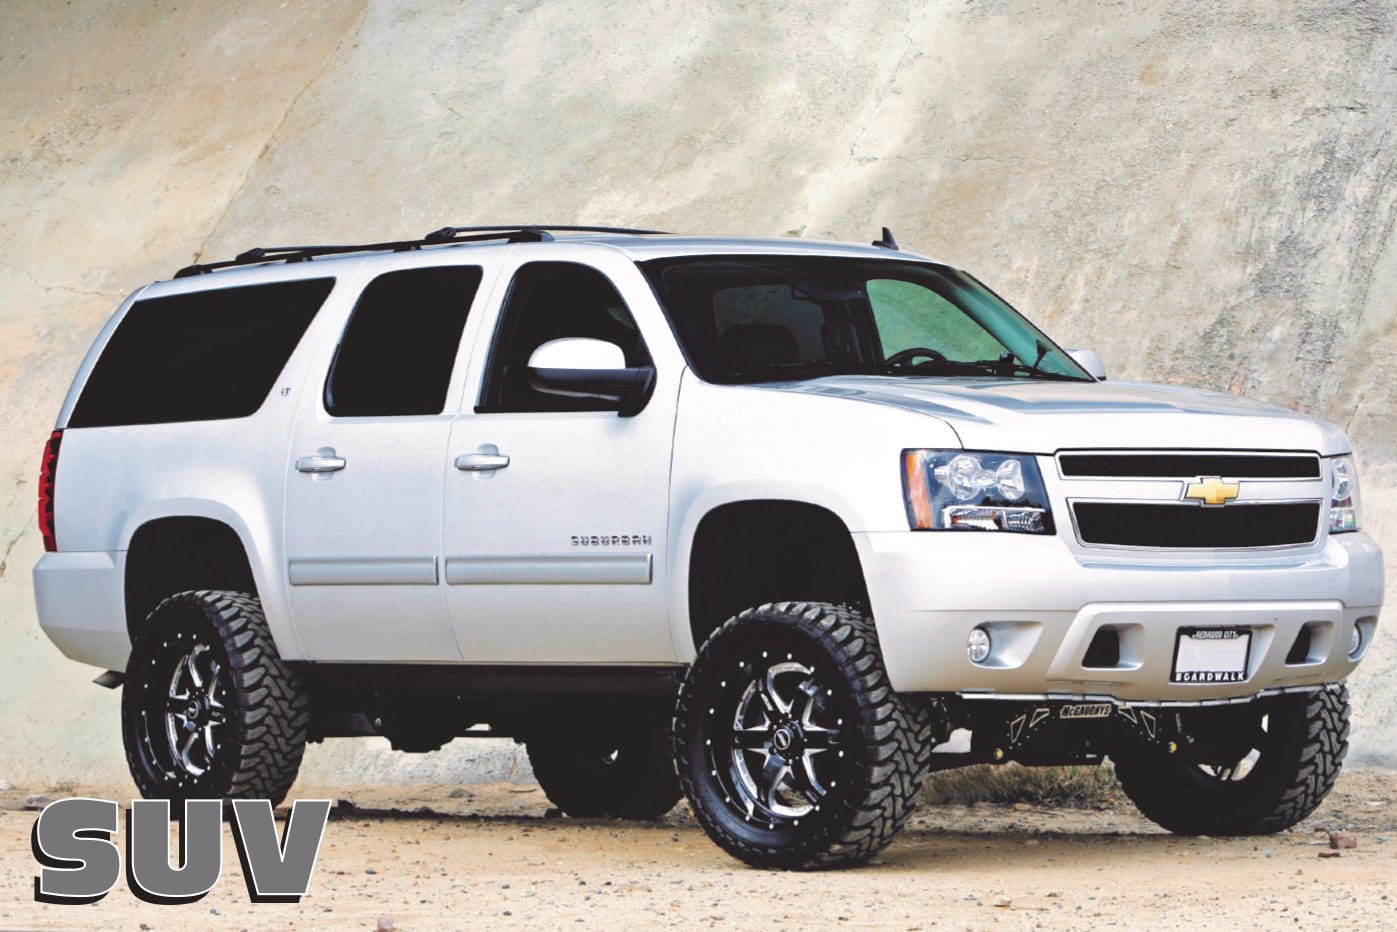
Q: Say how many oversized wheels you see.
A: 4